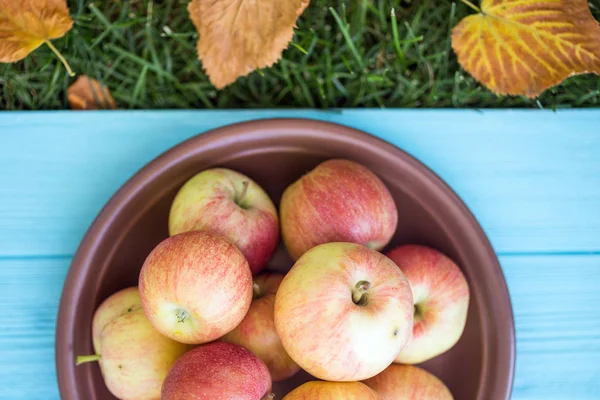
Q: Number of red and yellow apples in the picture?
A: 10